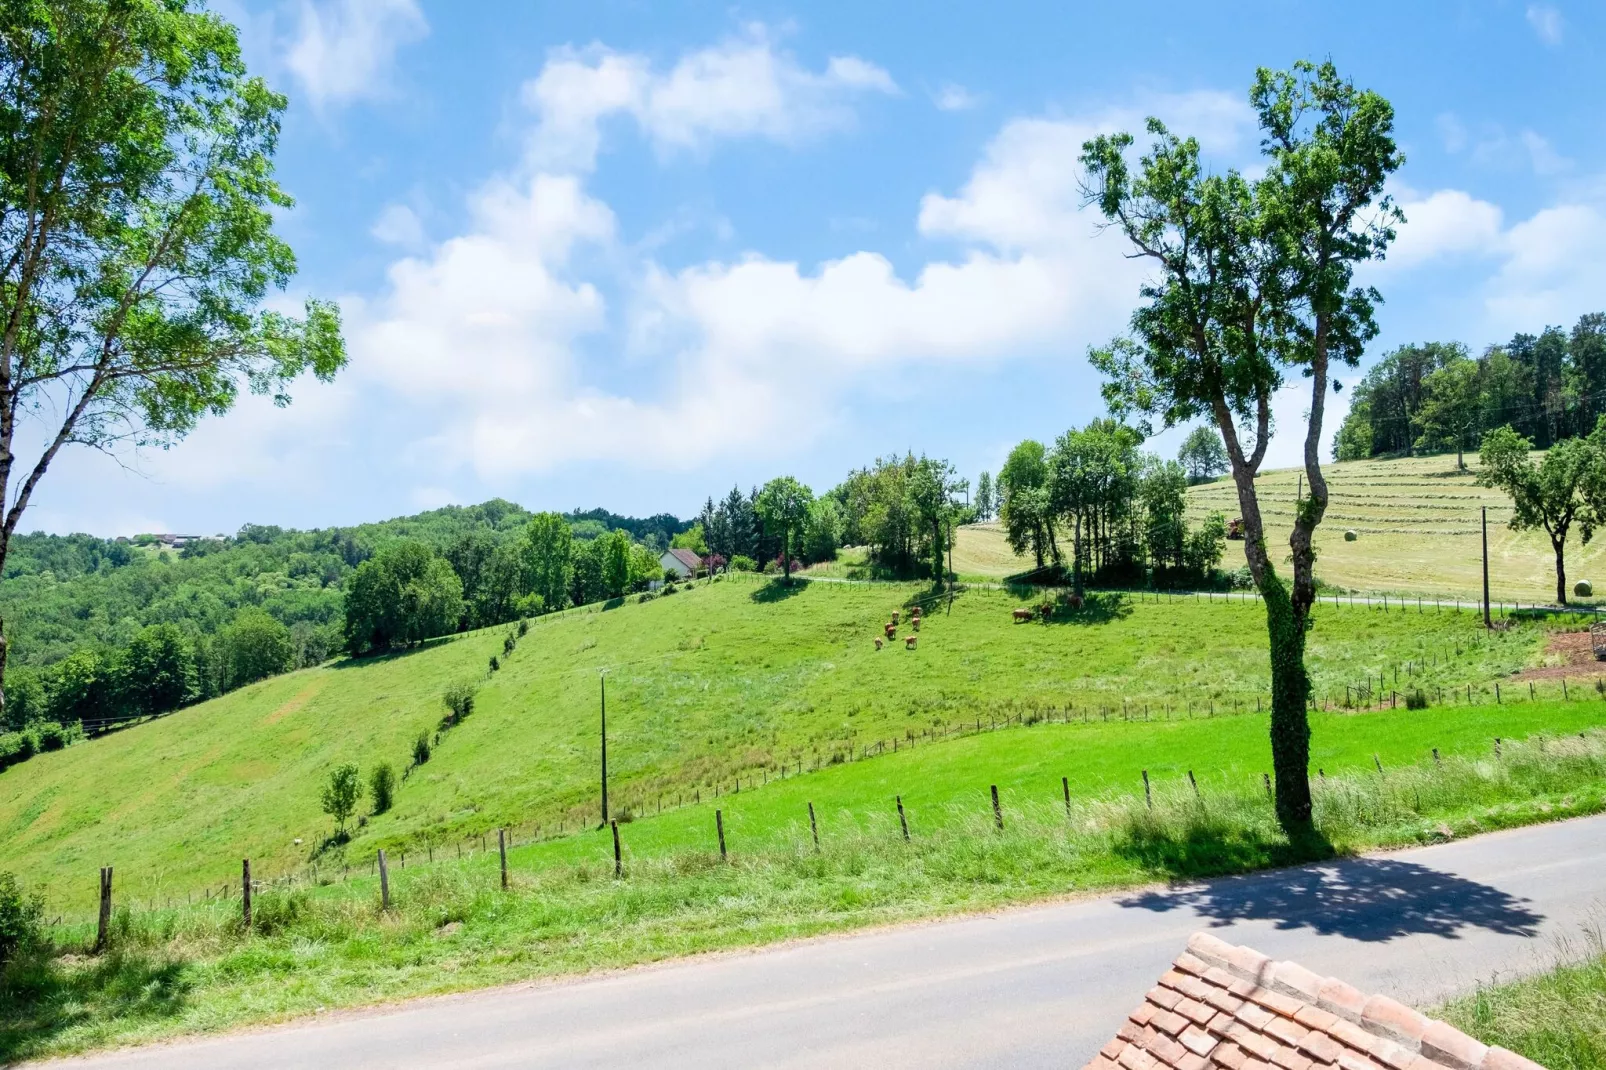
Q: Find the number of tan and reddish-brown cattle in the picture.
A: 10